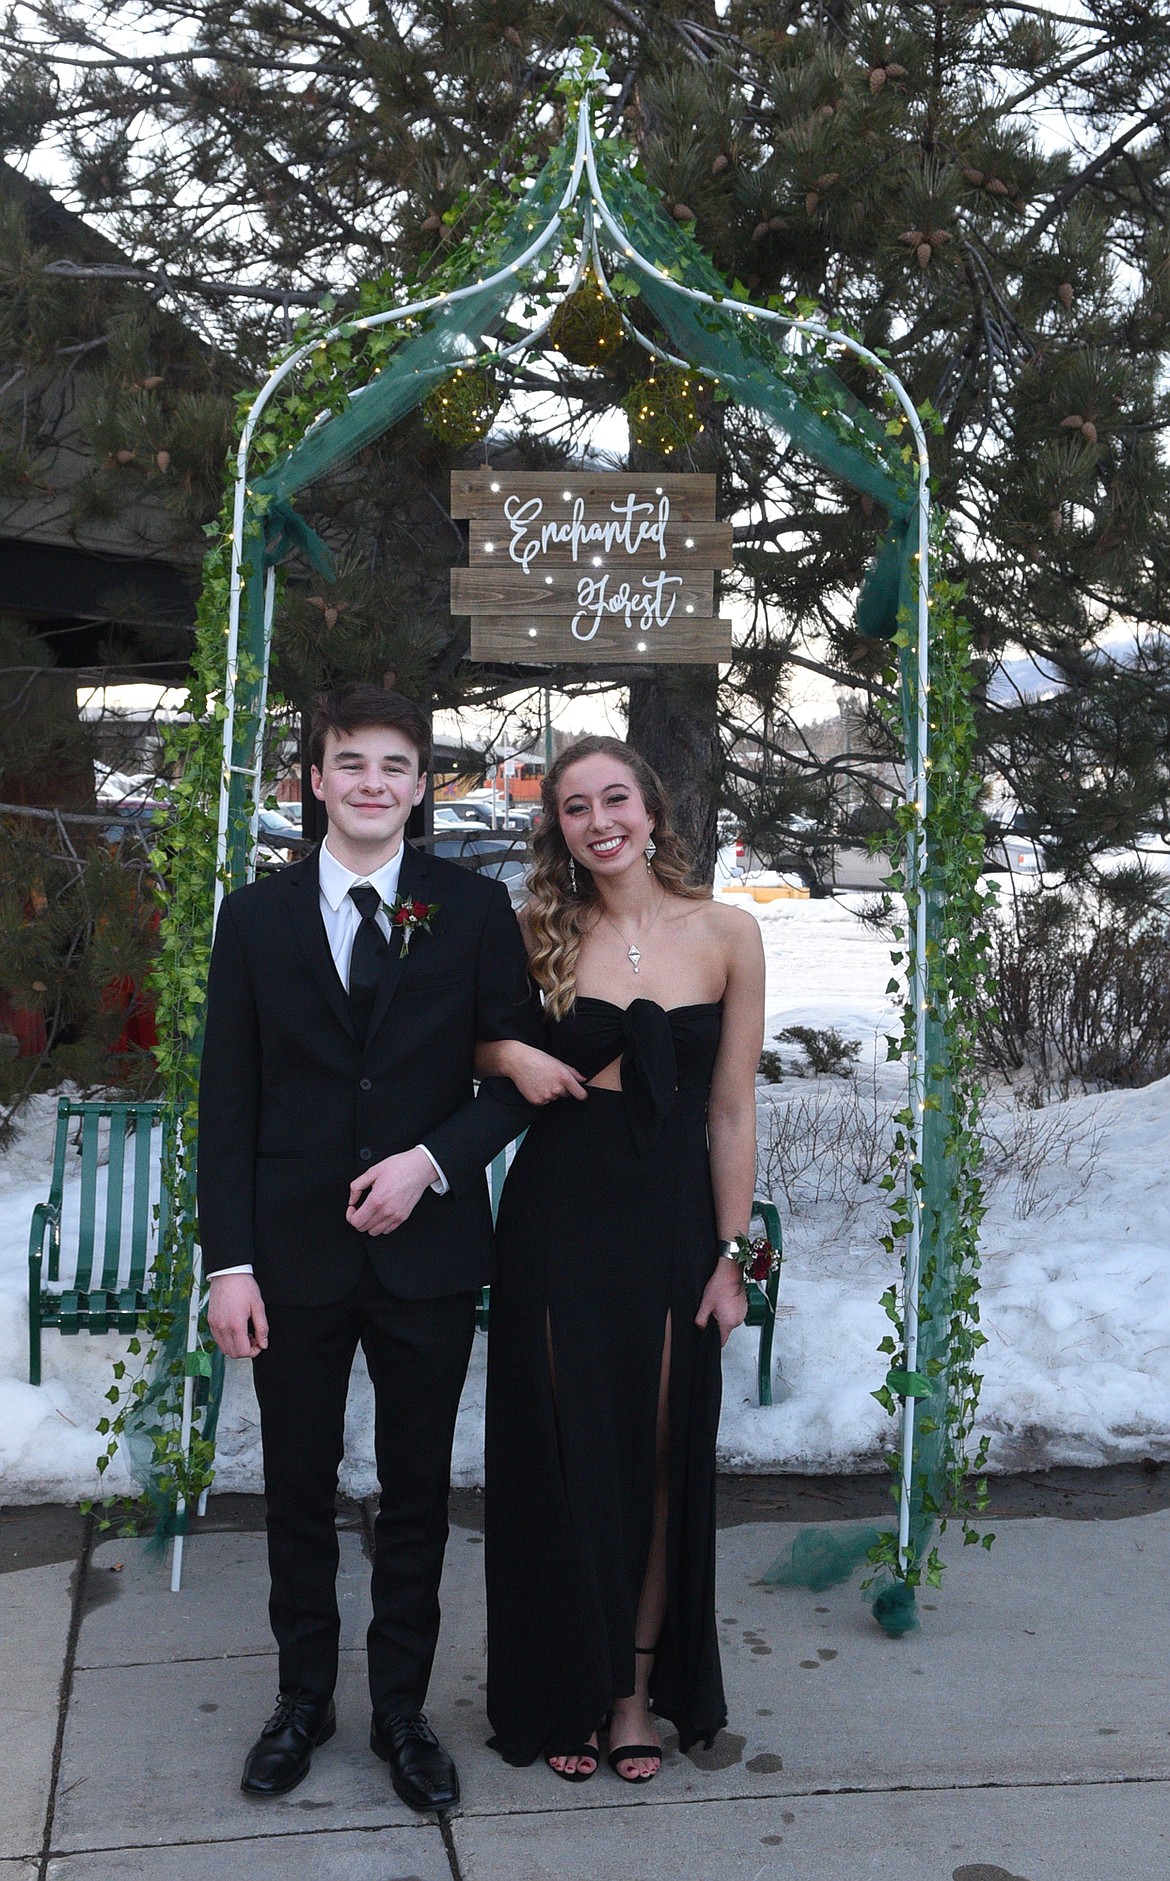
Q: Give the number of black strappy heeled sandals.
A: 2